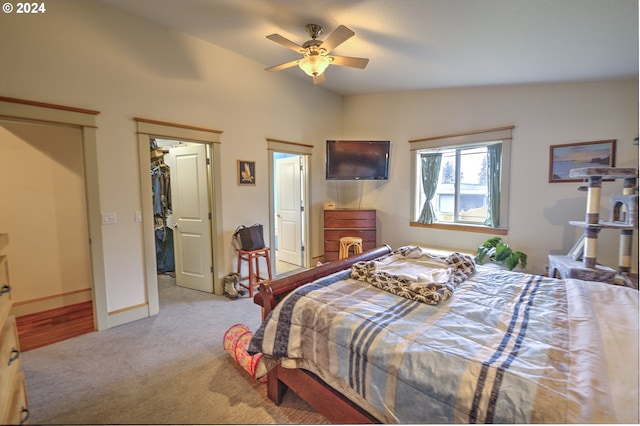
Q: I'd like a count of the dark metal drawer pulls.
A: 3